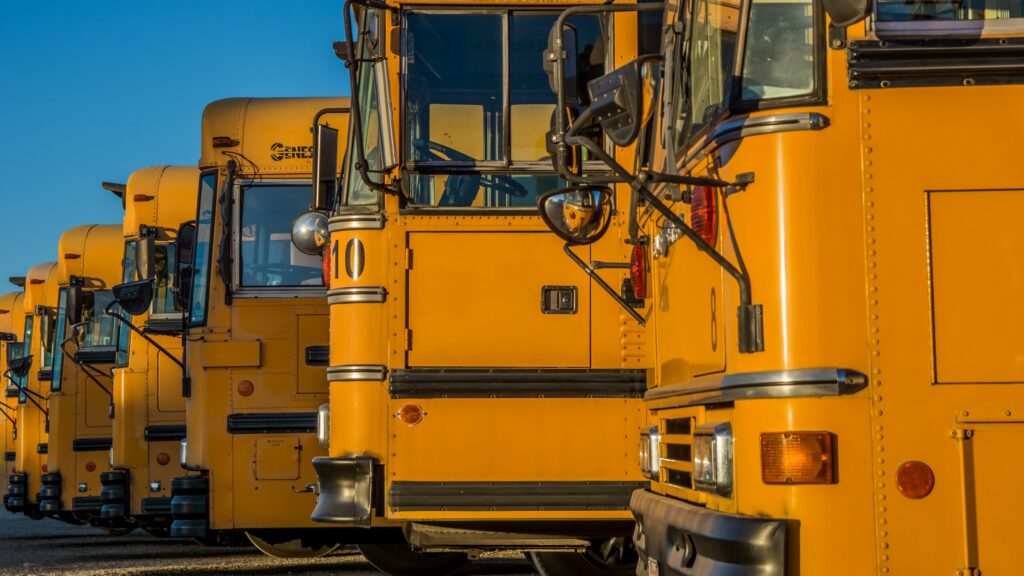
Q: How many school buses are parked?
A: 7